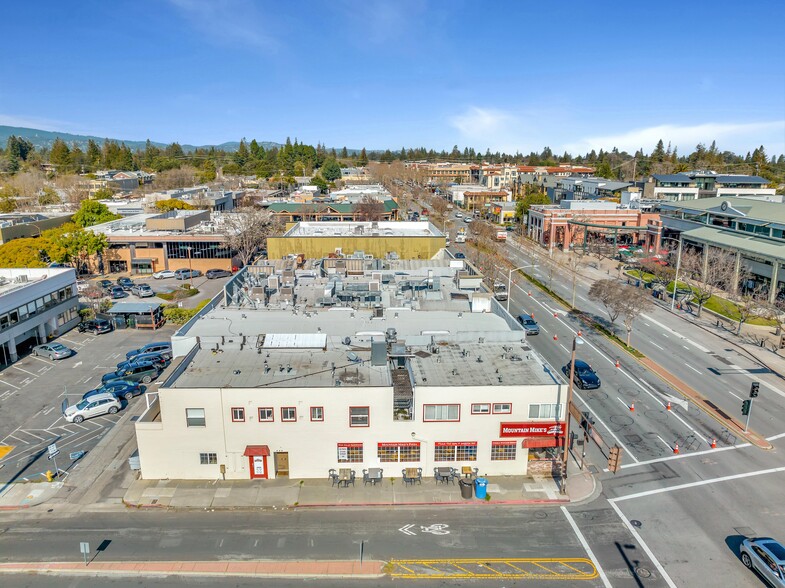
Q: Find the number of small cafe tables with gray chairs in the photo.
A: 5